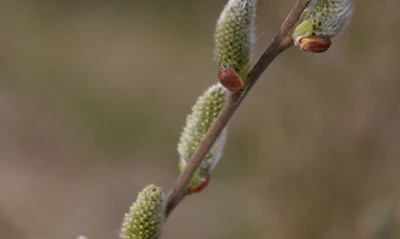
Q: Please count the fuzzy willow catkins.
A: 4